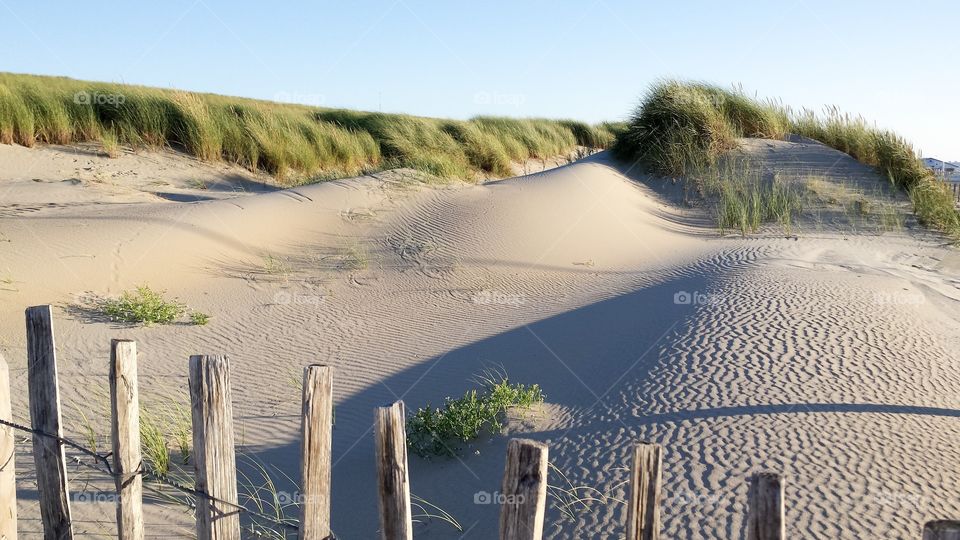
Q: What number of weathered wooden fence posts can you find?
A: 10